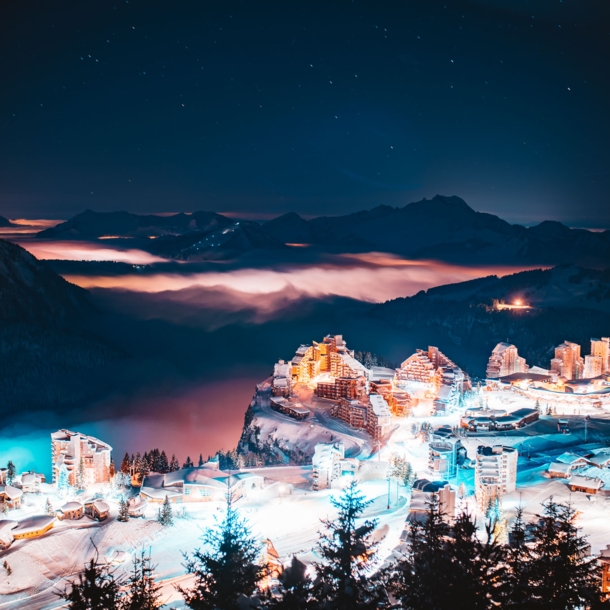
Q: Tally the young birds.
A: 0